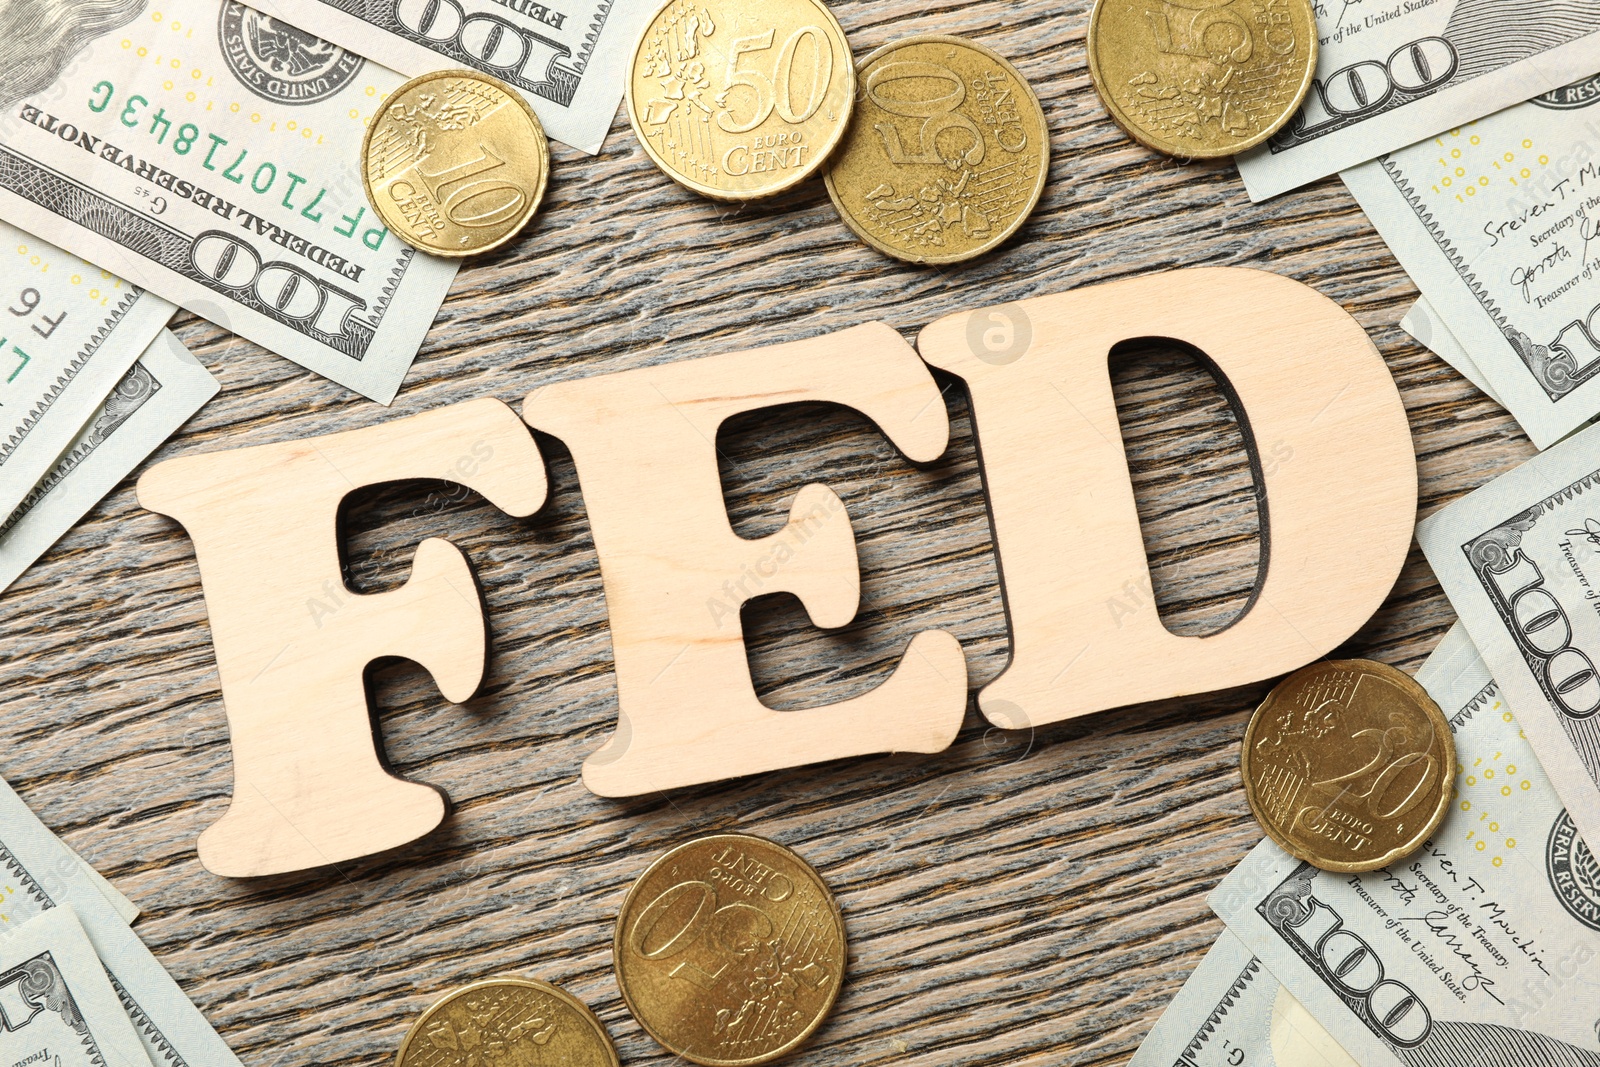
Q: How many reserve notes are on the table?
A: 13